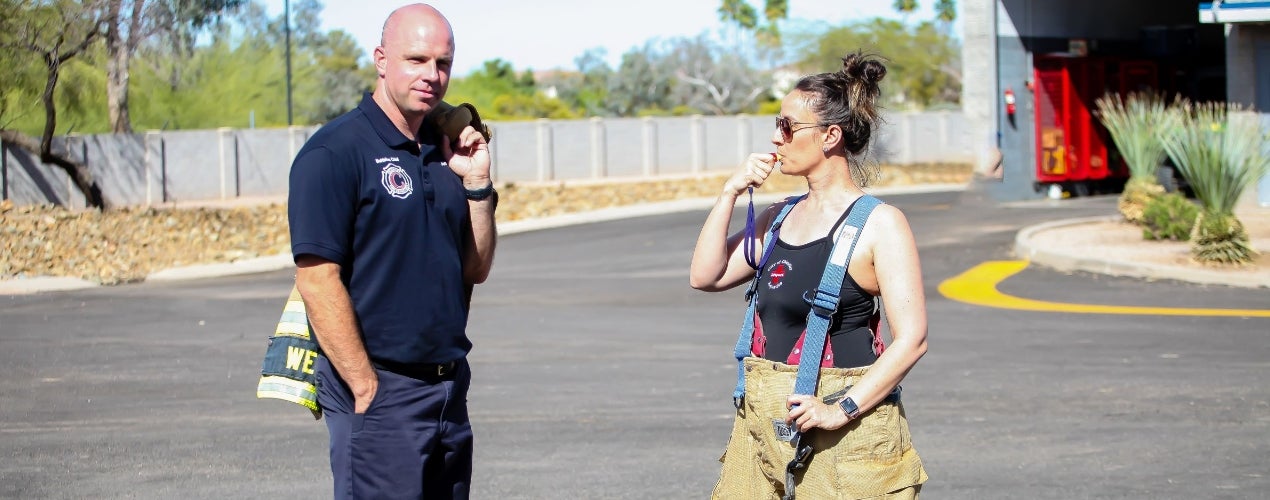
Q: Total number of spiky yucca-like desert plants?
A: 2